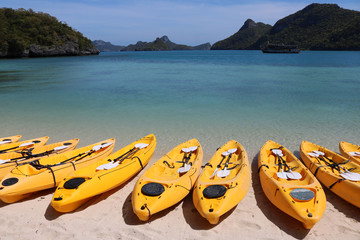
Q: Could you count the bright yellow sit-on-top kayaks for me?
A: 10